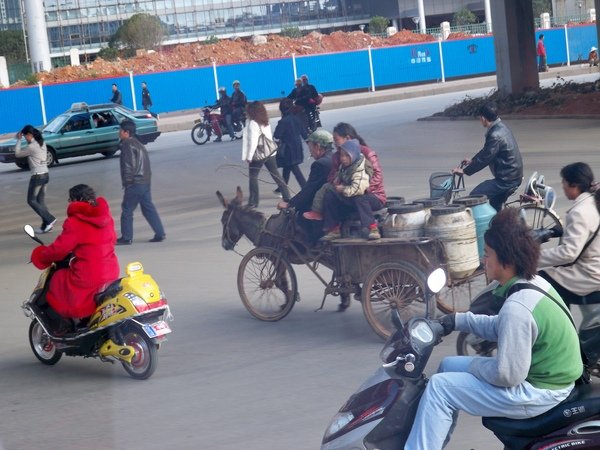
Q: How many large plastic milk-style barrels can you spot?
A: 5